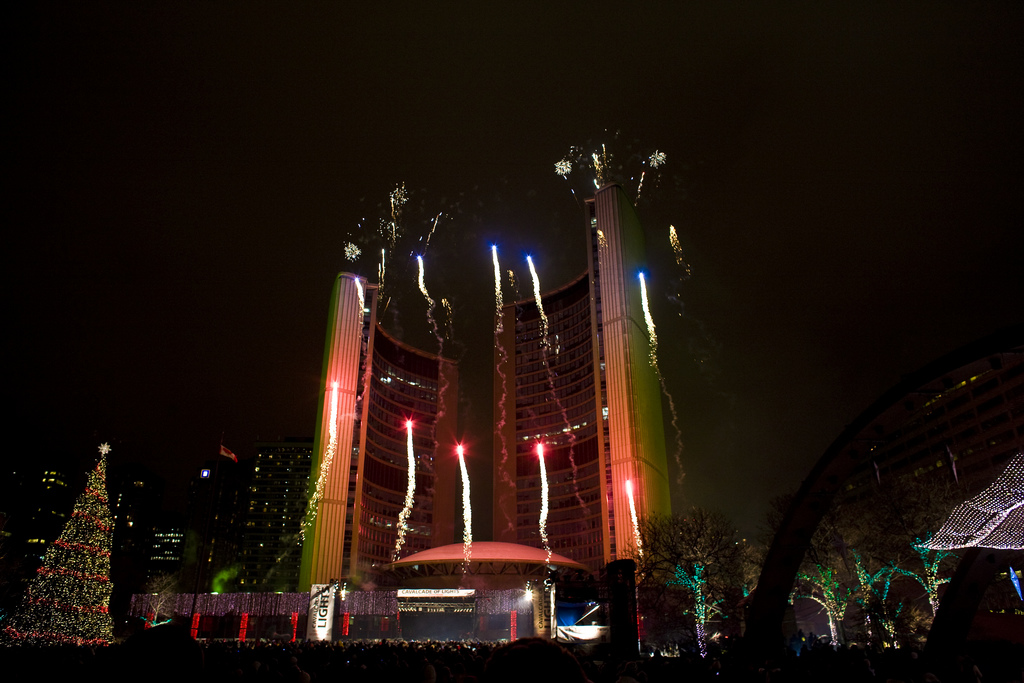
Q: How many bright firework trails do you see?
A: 10